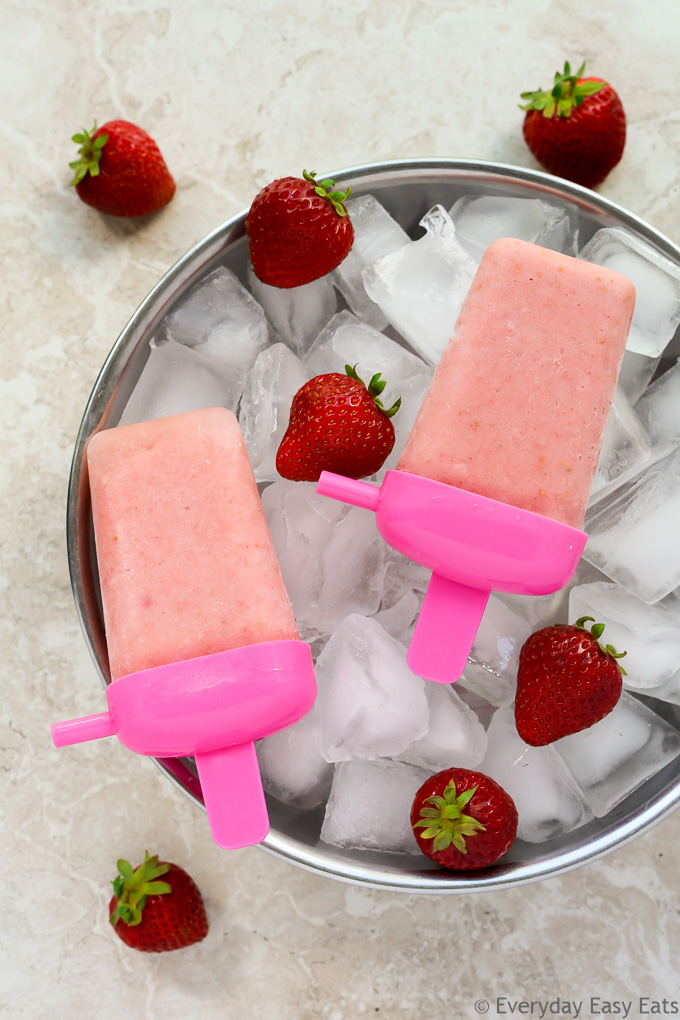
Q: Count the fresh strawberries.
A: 7